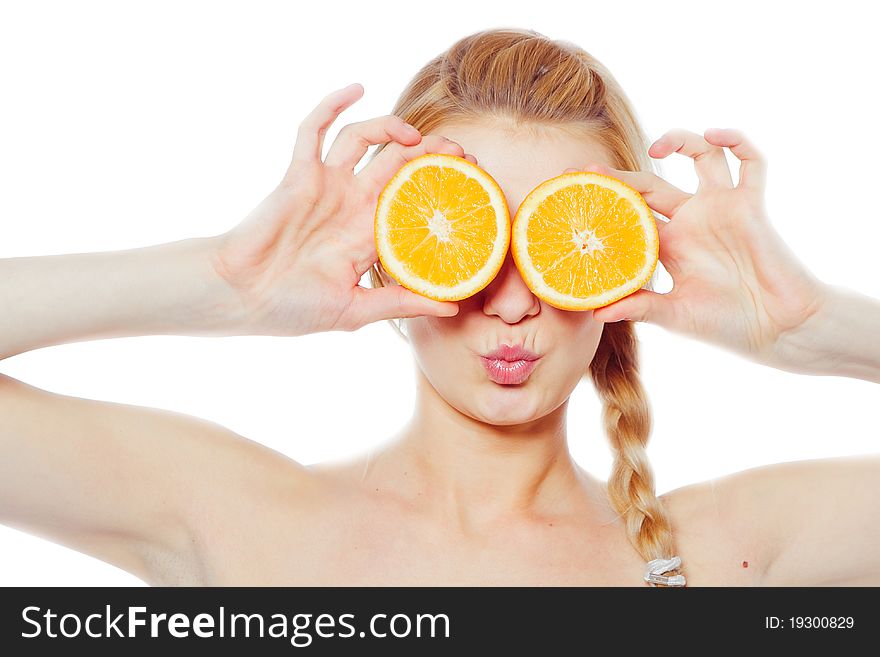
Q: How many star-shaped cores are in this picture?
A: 2